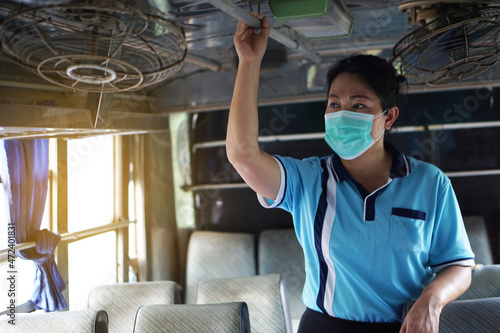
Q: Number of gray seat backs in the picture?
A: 9